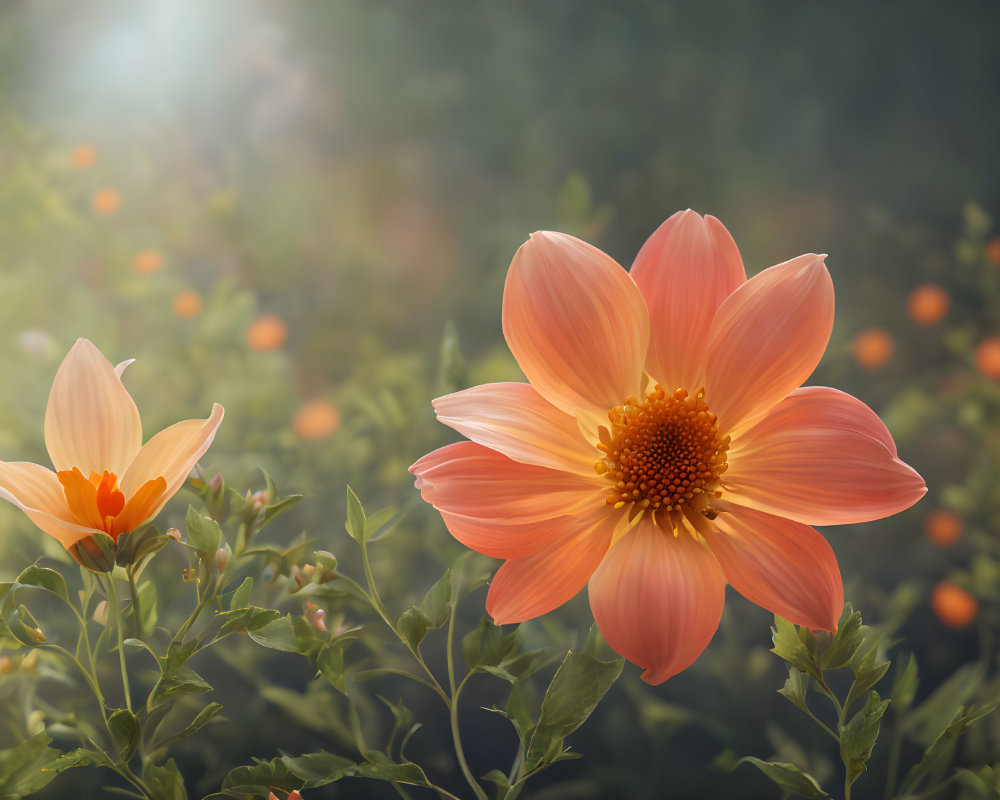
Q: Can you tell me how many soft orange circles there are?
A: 12